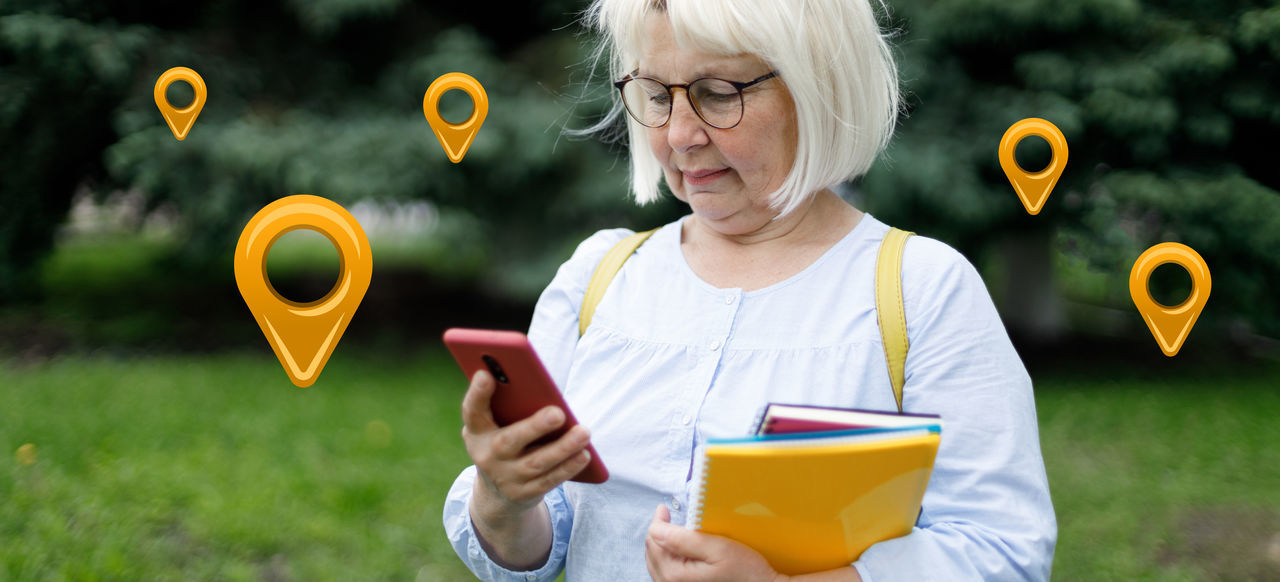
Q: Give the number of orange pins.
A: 5